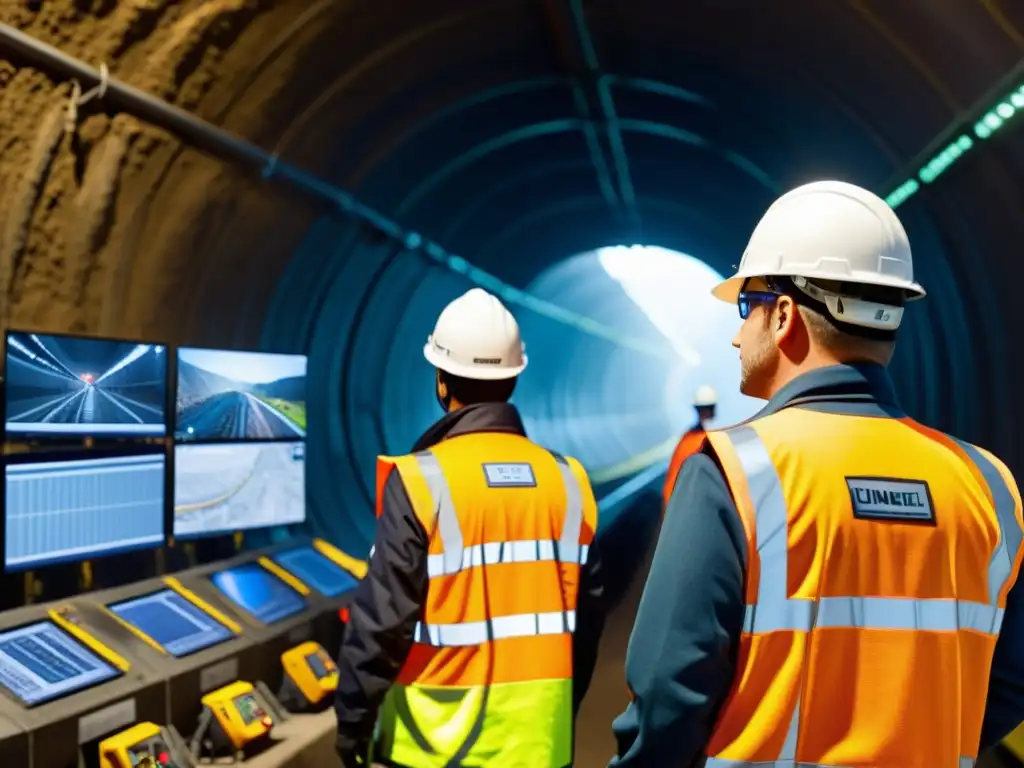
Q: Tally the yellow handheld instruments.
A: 3